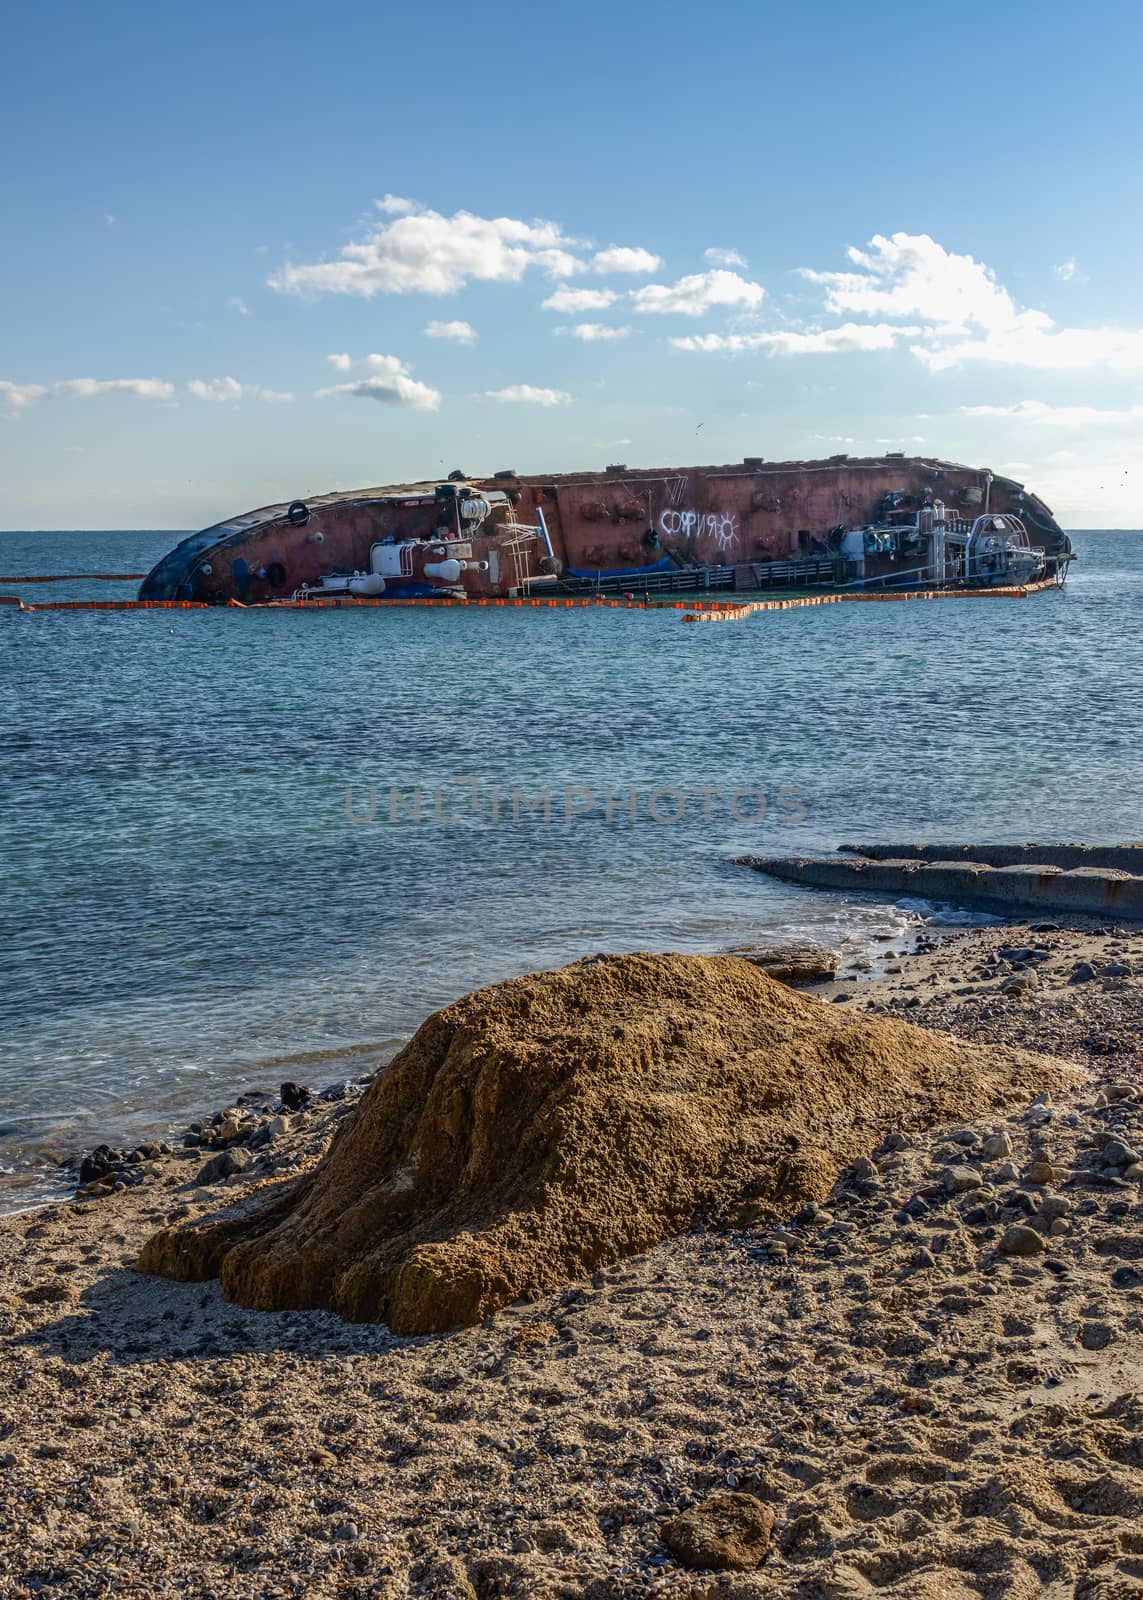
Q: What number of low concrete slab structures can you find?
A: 2